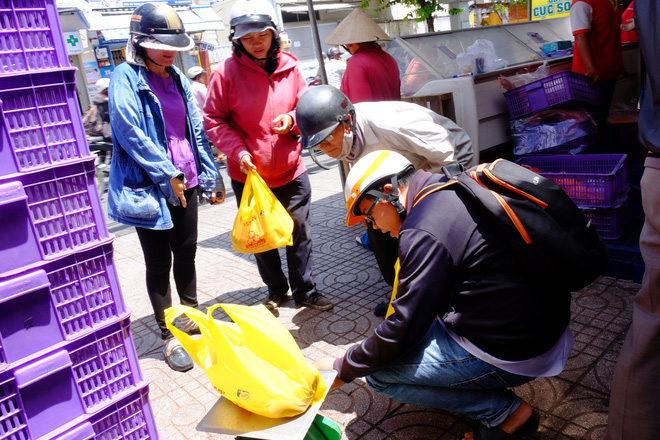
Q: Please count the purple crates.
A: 10